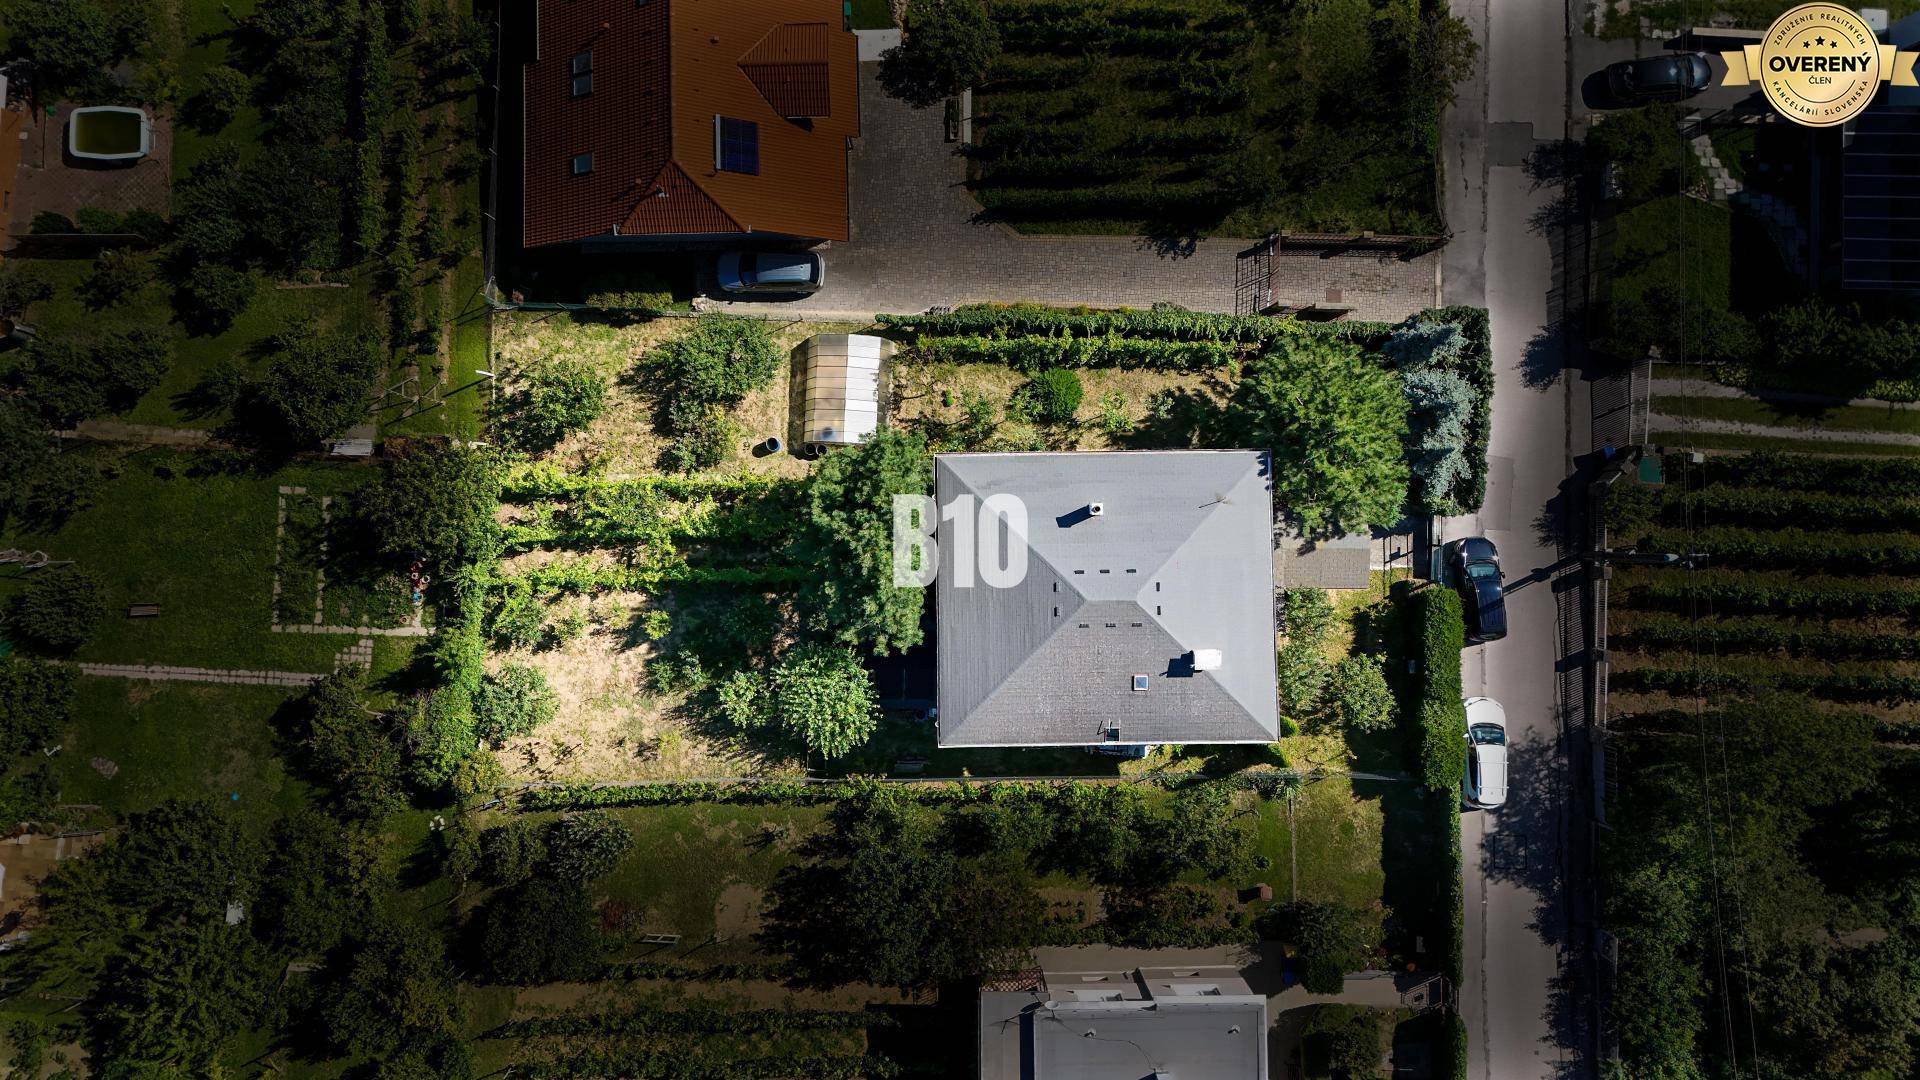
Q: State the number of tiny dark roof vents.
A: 10